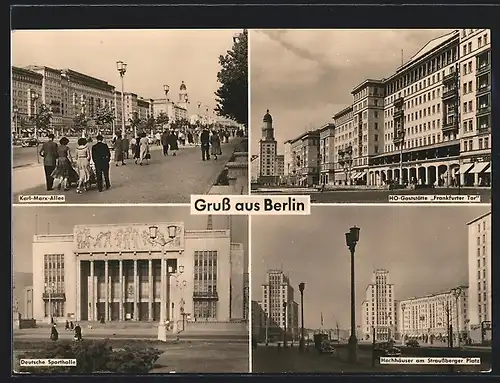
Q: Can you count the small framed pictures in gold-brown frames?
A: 0